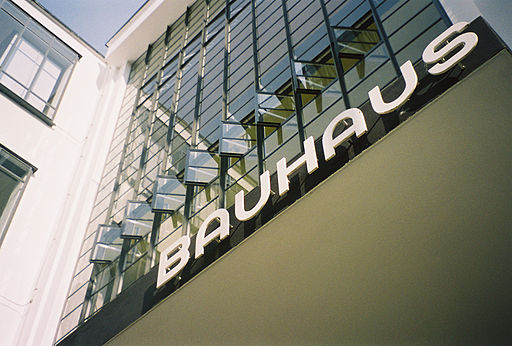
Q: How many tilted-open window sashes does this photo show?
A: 8